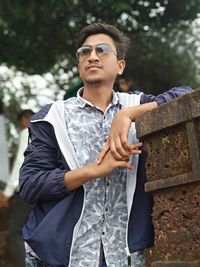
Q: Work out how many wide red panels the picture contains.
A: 0